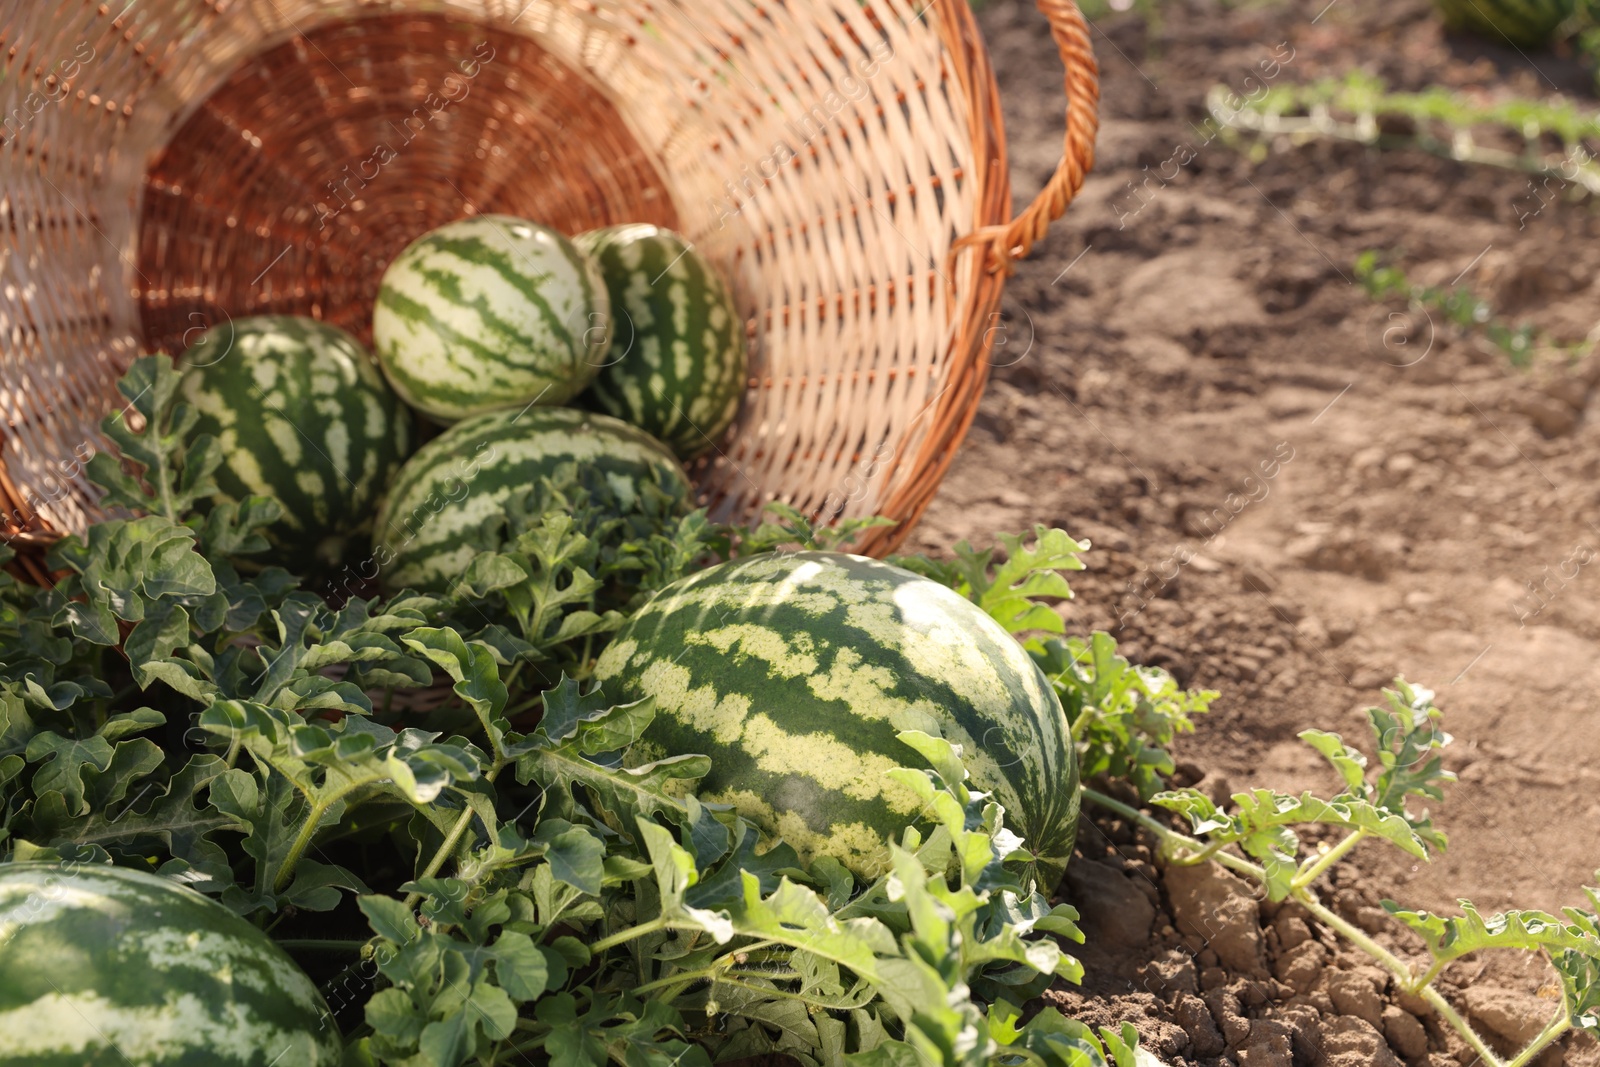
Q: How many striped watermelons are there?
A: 6